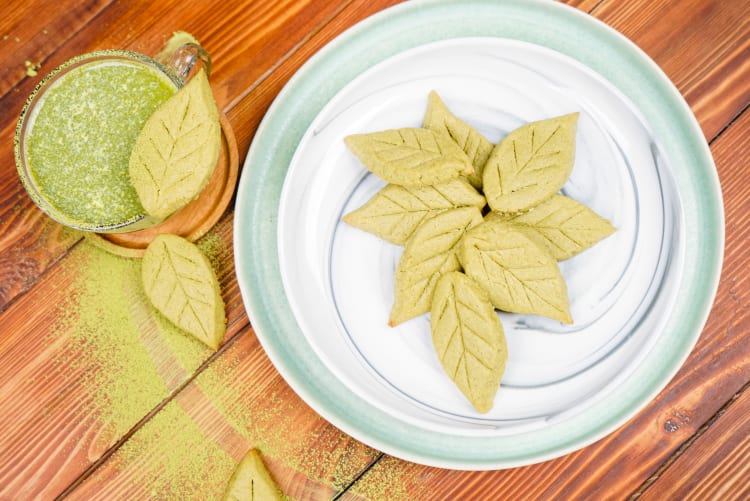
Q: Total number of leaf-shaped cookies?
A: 11